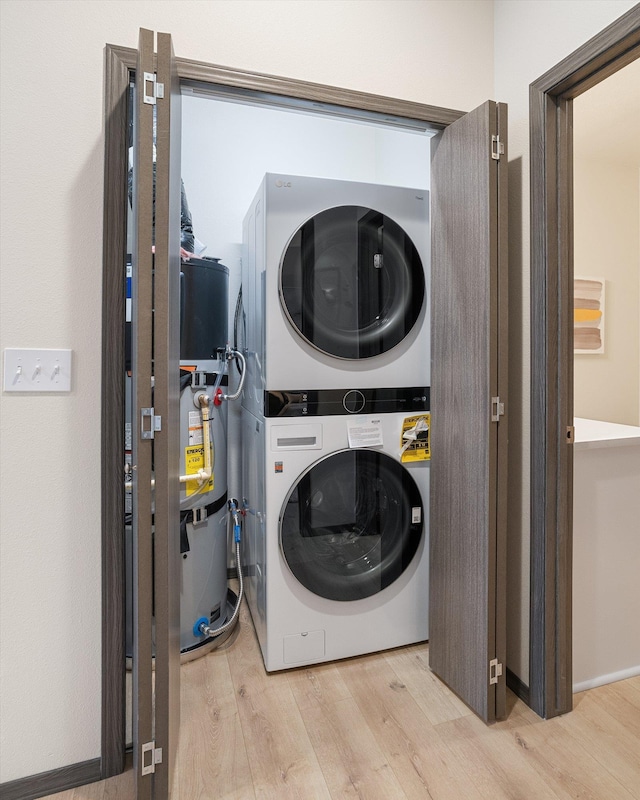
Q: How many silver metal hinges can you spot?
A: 6